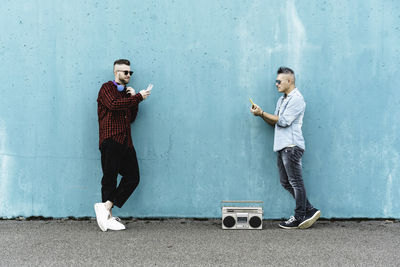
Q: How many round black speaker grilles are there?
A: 2